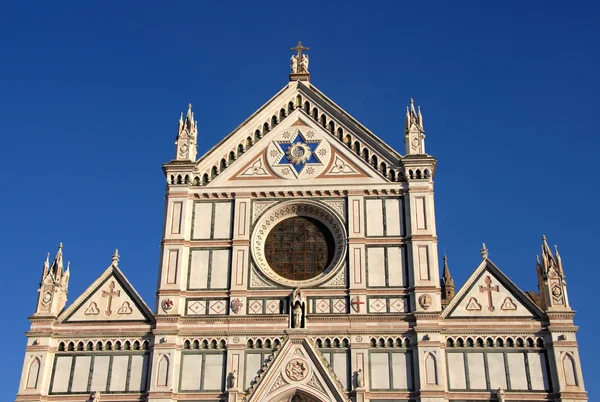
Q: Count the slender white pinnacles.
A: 4